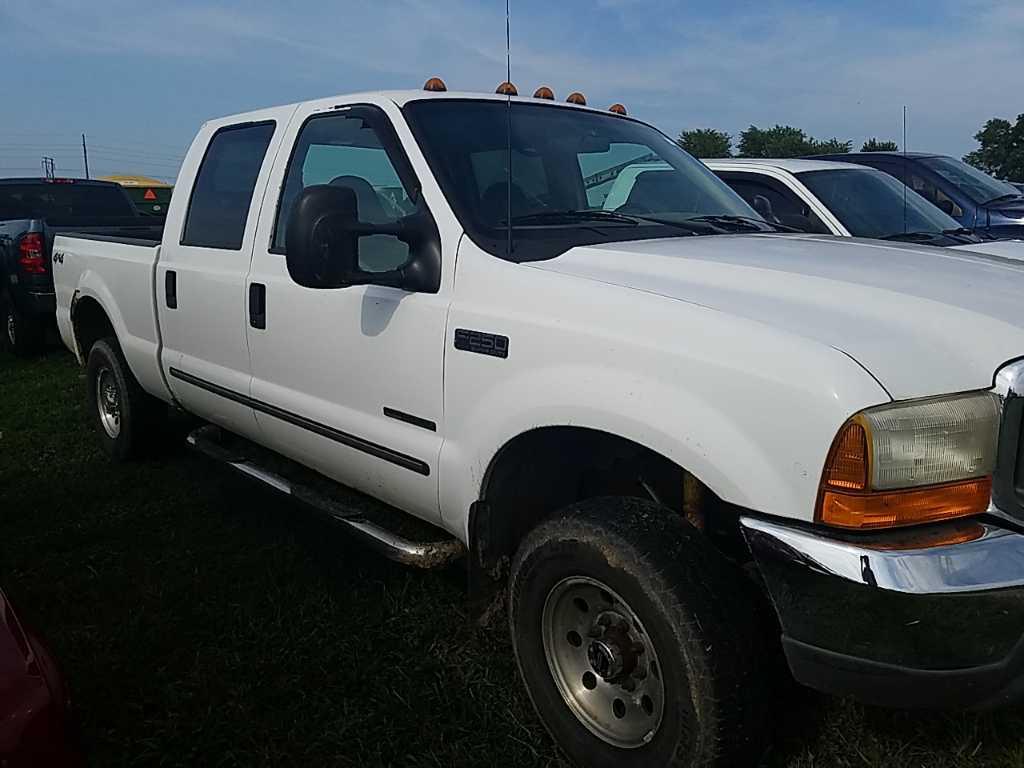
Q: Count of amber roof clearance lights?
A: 5